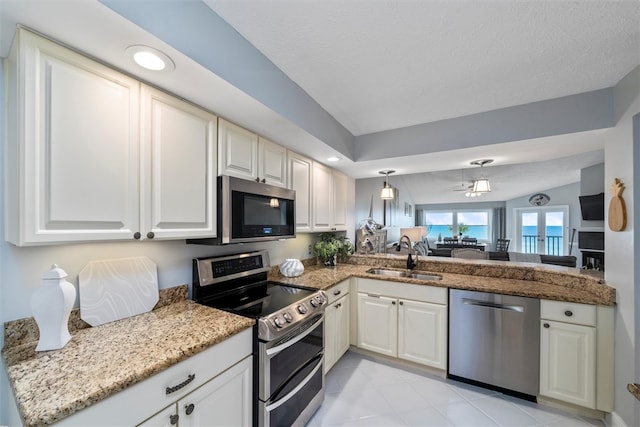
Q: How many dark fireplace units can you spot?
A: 1